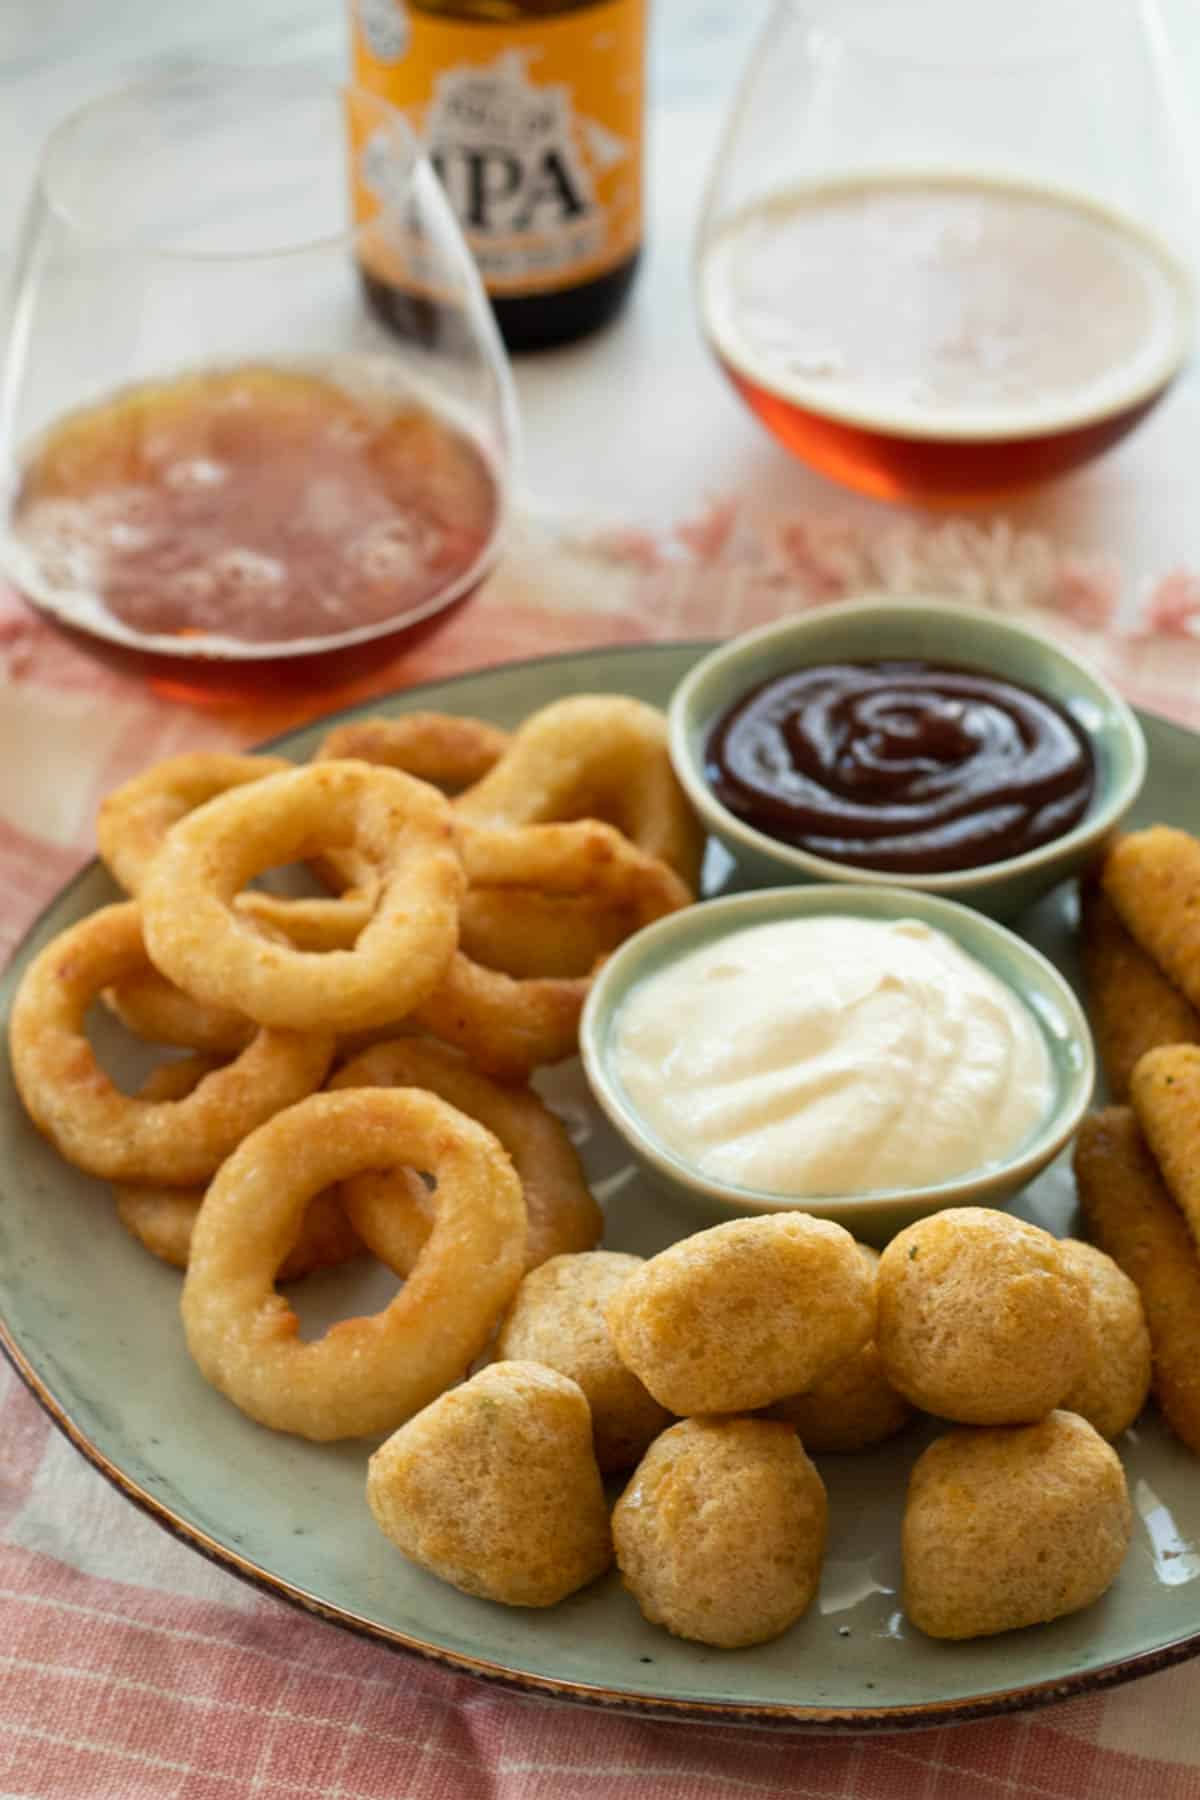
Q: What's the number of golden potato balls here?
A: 8